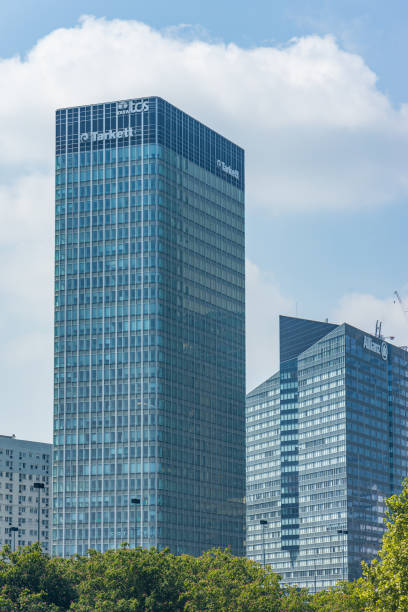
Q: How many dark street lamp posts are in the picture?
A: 5